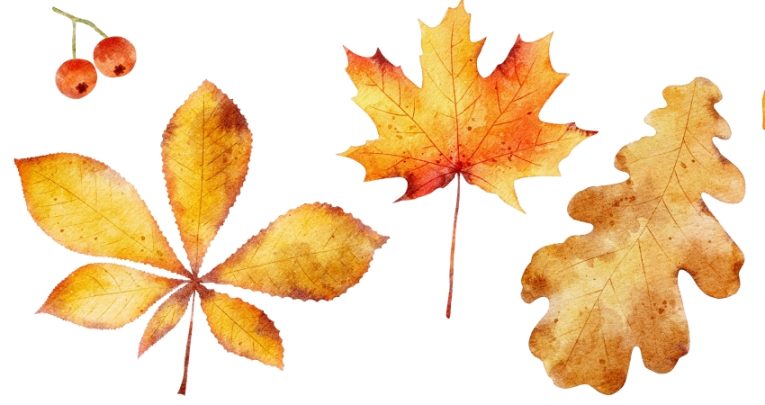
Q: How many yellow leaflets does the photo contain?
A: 6